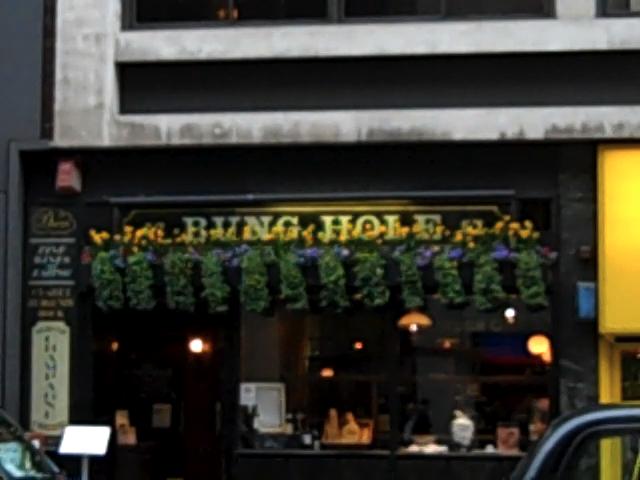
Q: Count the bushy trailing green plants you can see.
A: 12